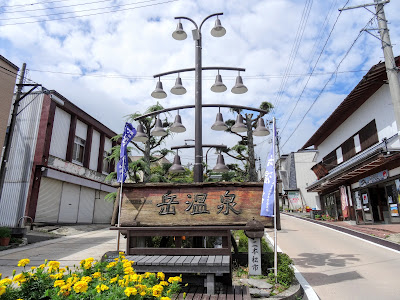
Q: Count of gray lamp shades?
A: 14